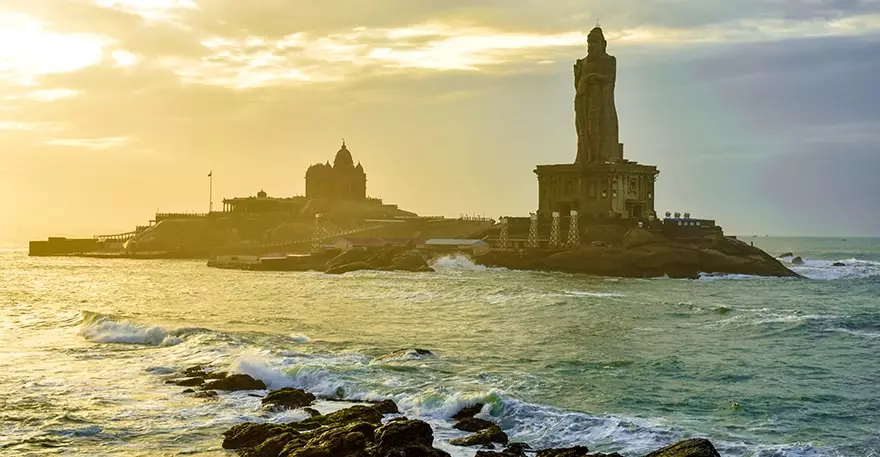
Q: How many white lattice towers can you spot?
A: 5